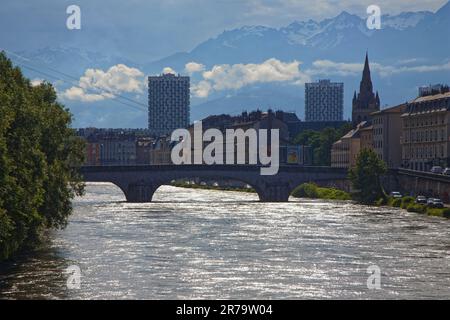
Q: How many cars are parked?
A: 4